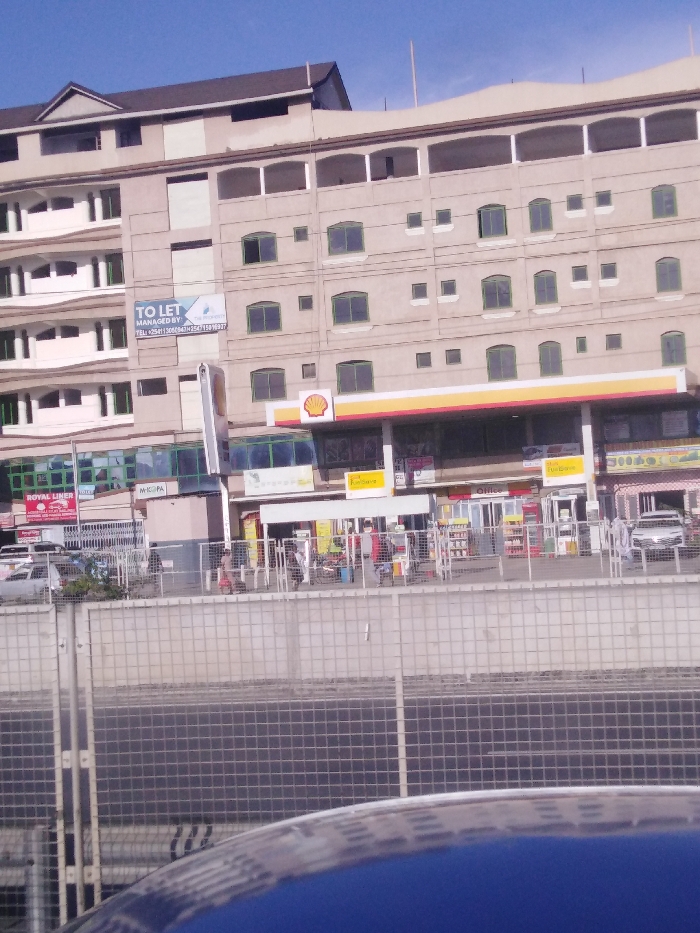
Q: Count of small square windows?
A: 15